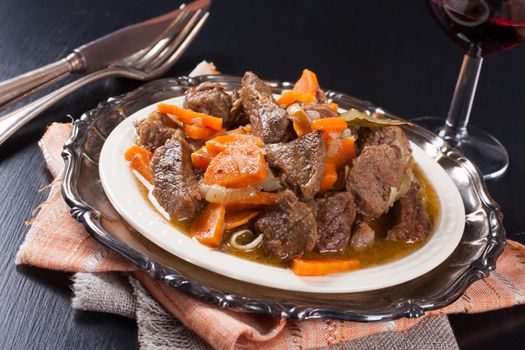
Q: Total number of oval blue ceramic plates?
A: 0